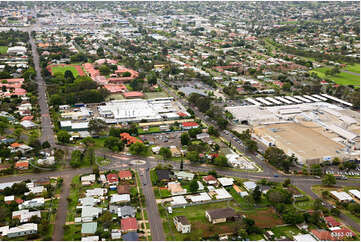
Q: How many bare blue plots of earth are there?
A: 0